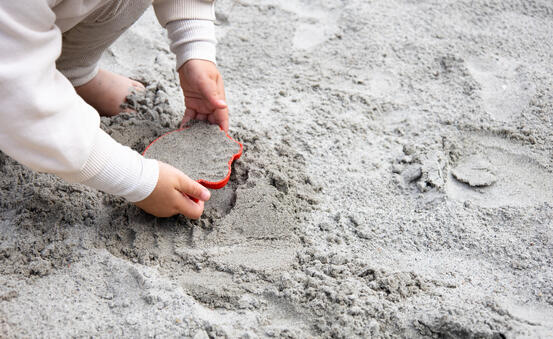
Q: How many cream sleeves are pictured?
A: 2